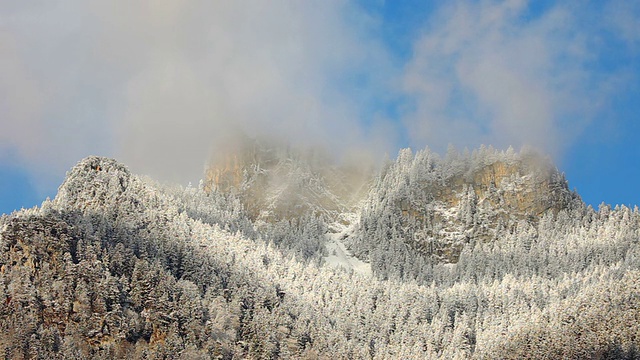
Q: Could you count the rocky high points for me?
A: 3